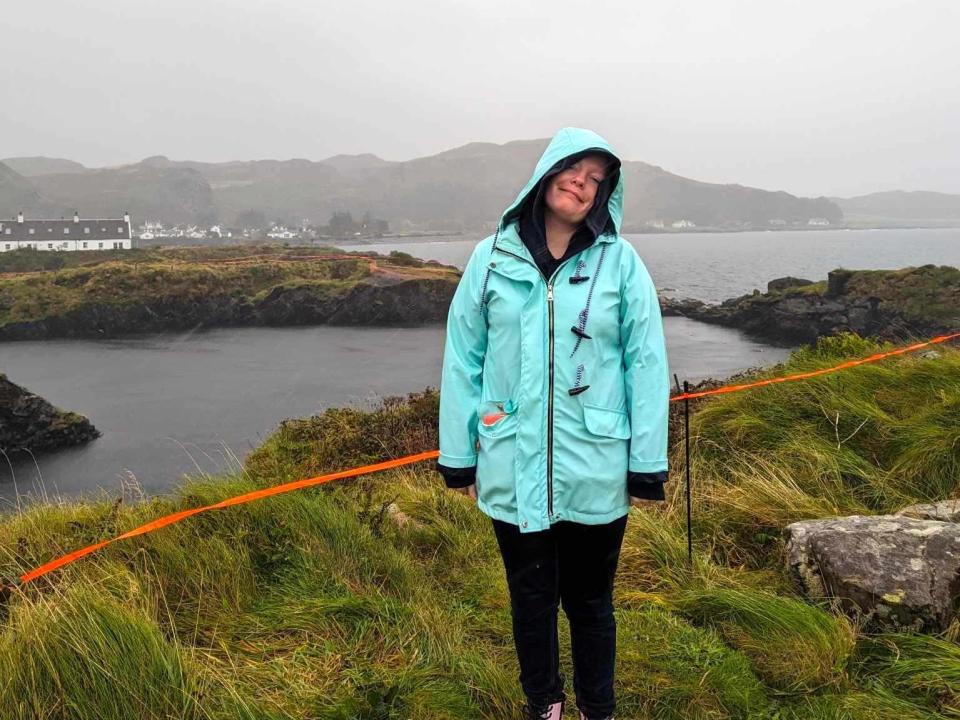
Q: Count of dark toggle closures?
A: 3